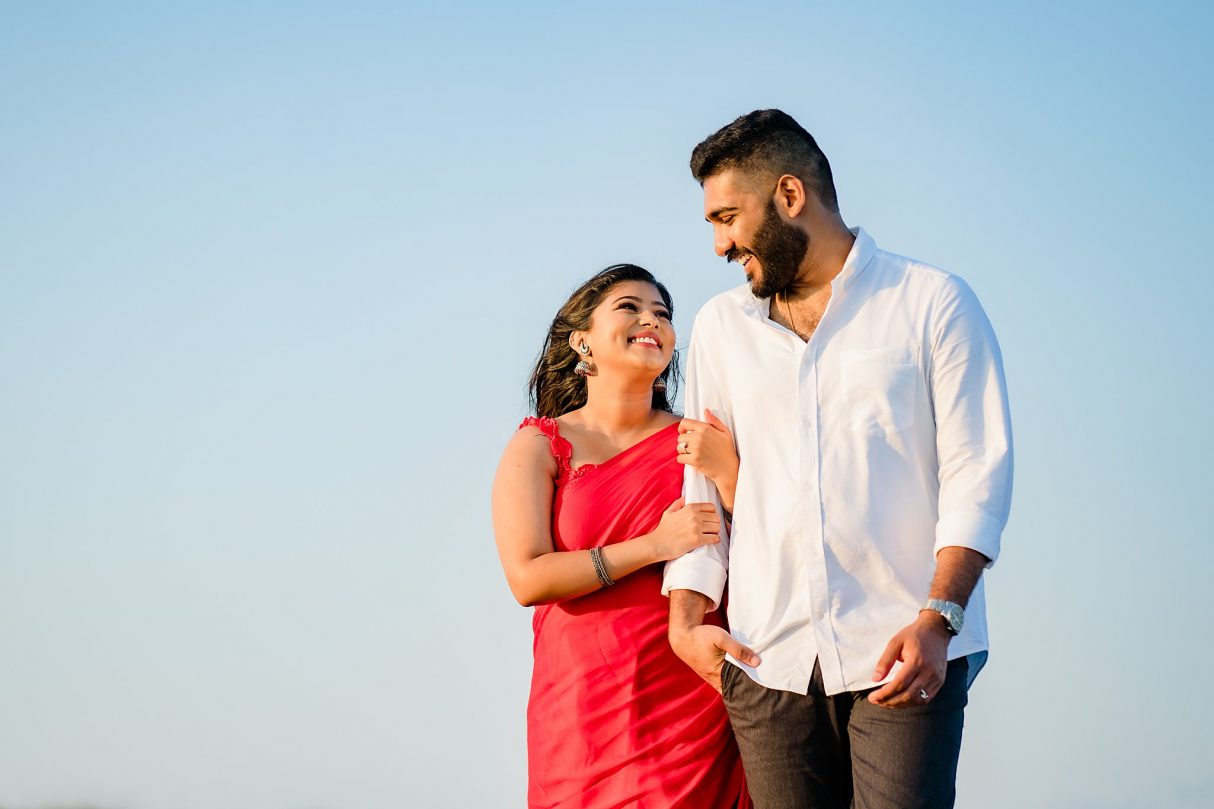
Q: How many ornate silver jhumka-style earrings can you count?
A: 2